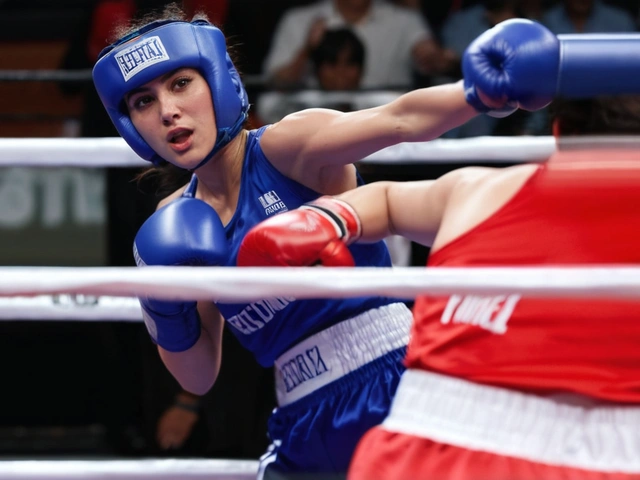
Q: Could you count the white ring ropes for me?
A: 4